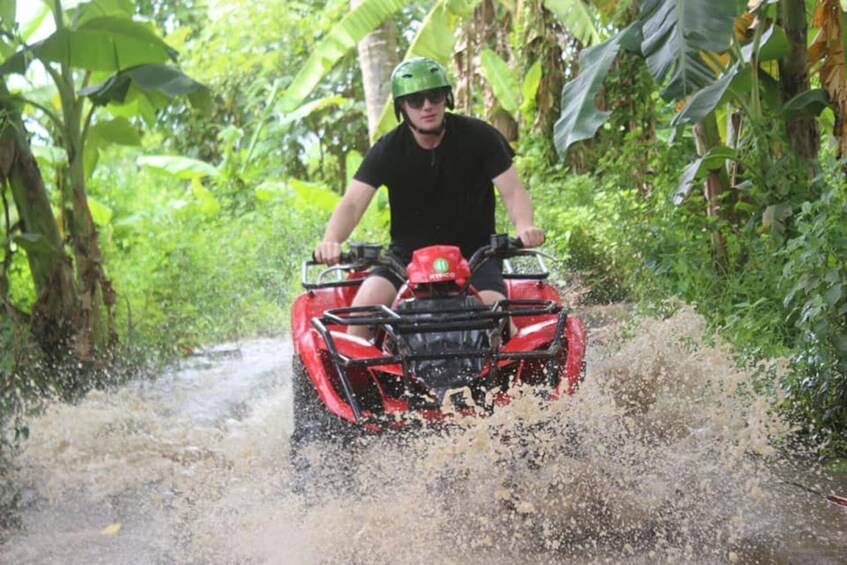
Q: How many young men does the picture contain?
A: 1